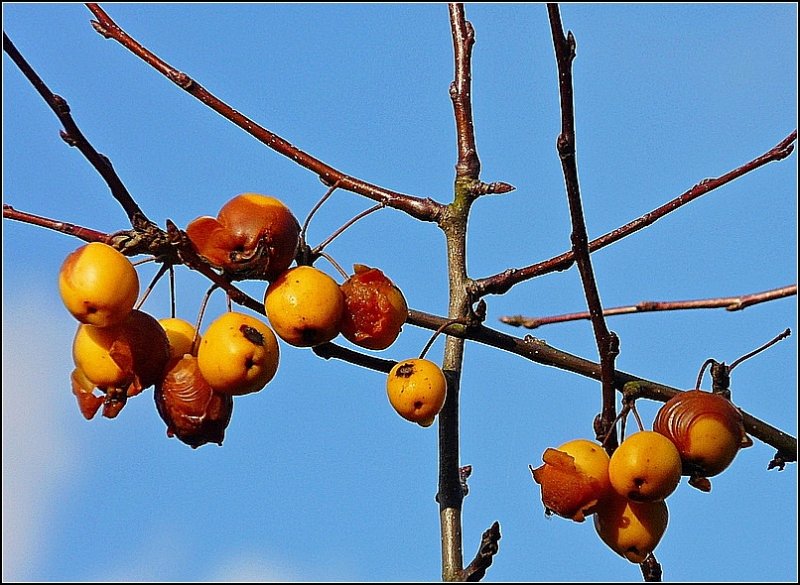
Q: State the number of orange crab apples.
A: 13